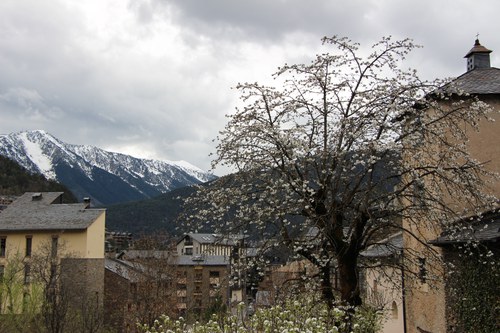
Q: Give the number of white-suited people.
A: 0